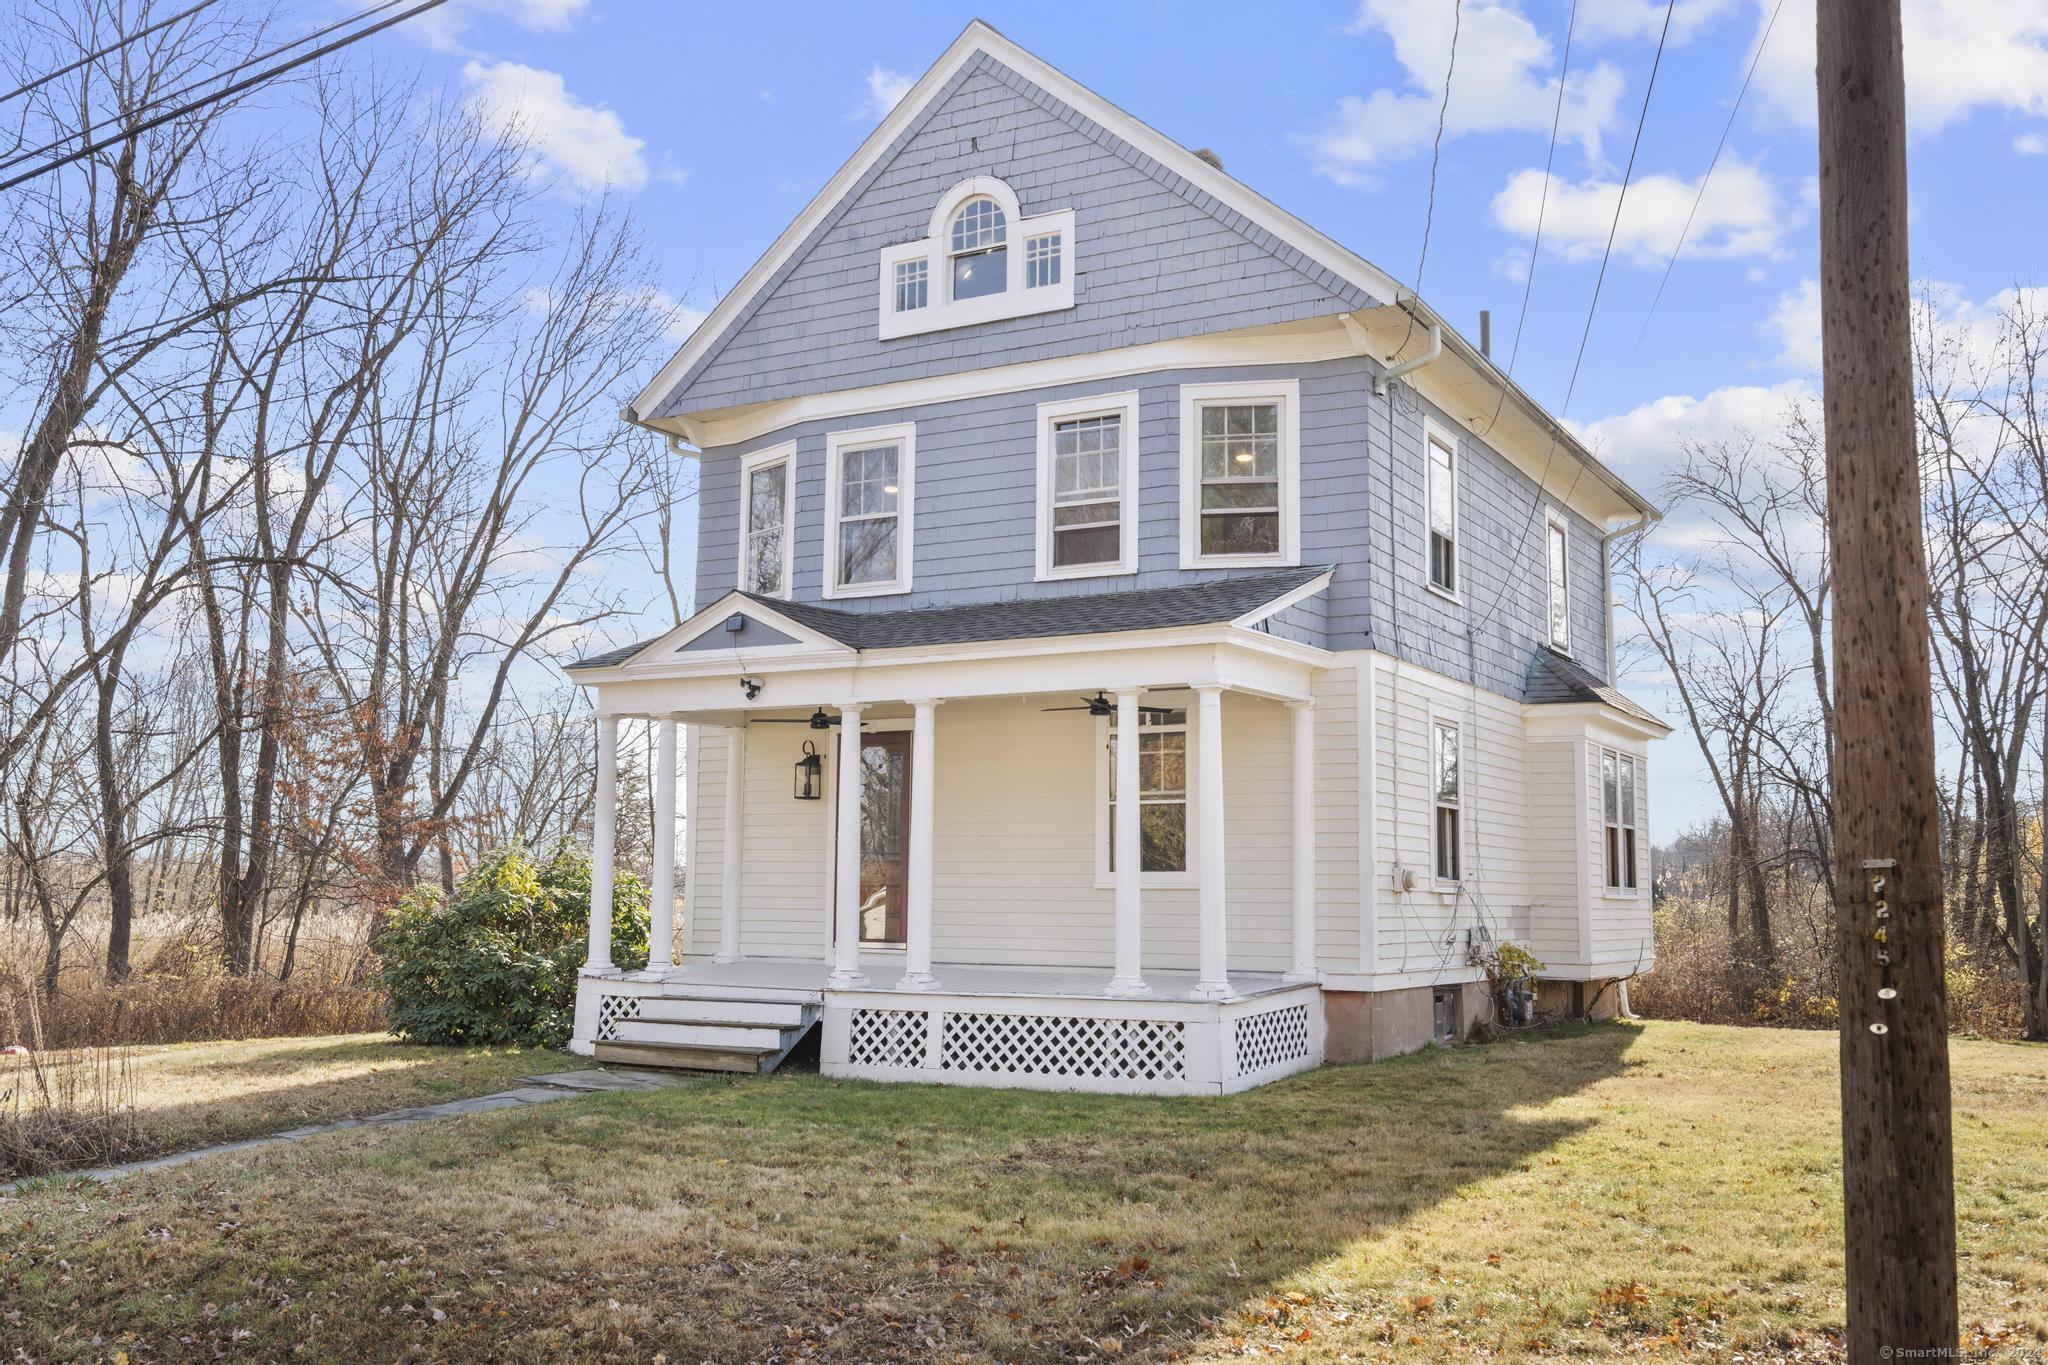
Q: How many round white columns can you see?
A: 8